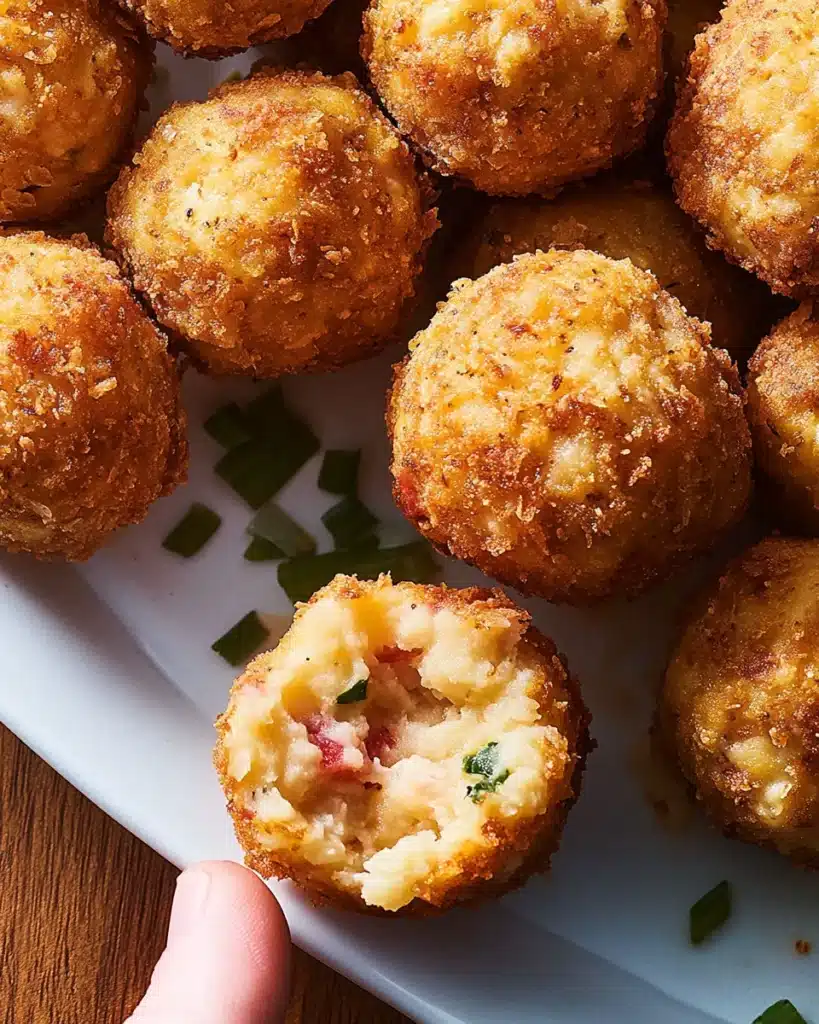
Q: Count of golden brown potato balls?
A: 11